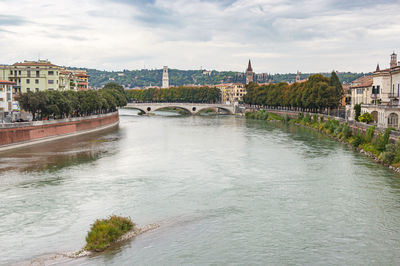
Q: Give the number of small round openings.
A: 2